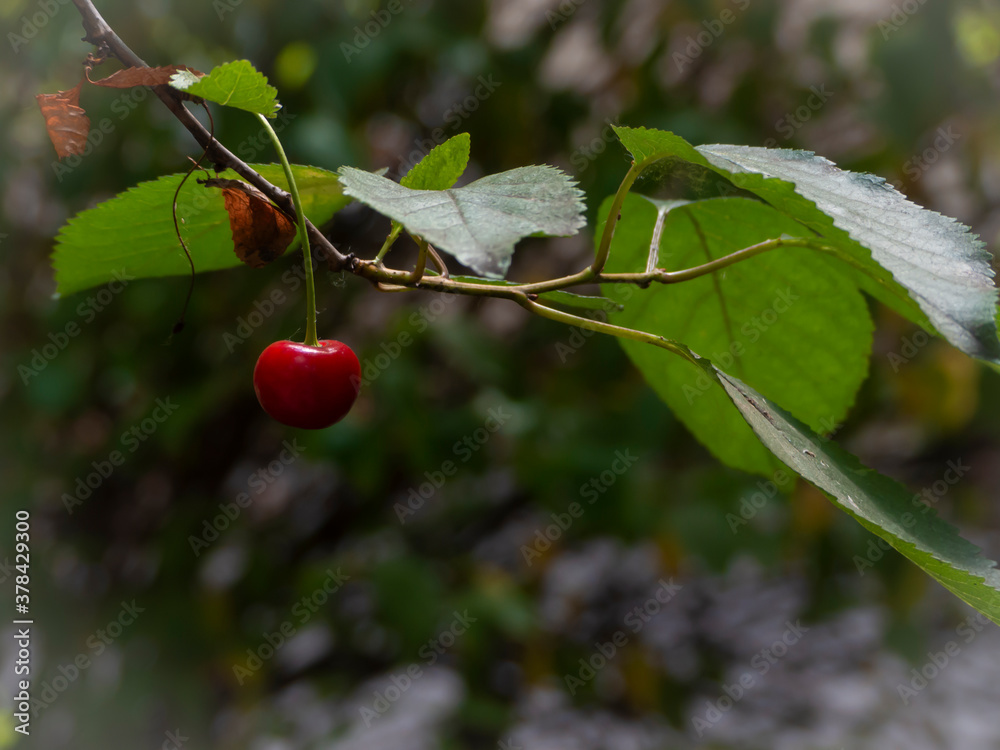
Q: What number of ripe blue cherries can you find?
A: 0